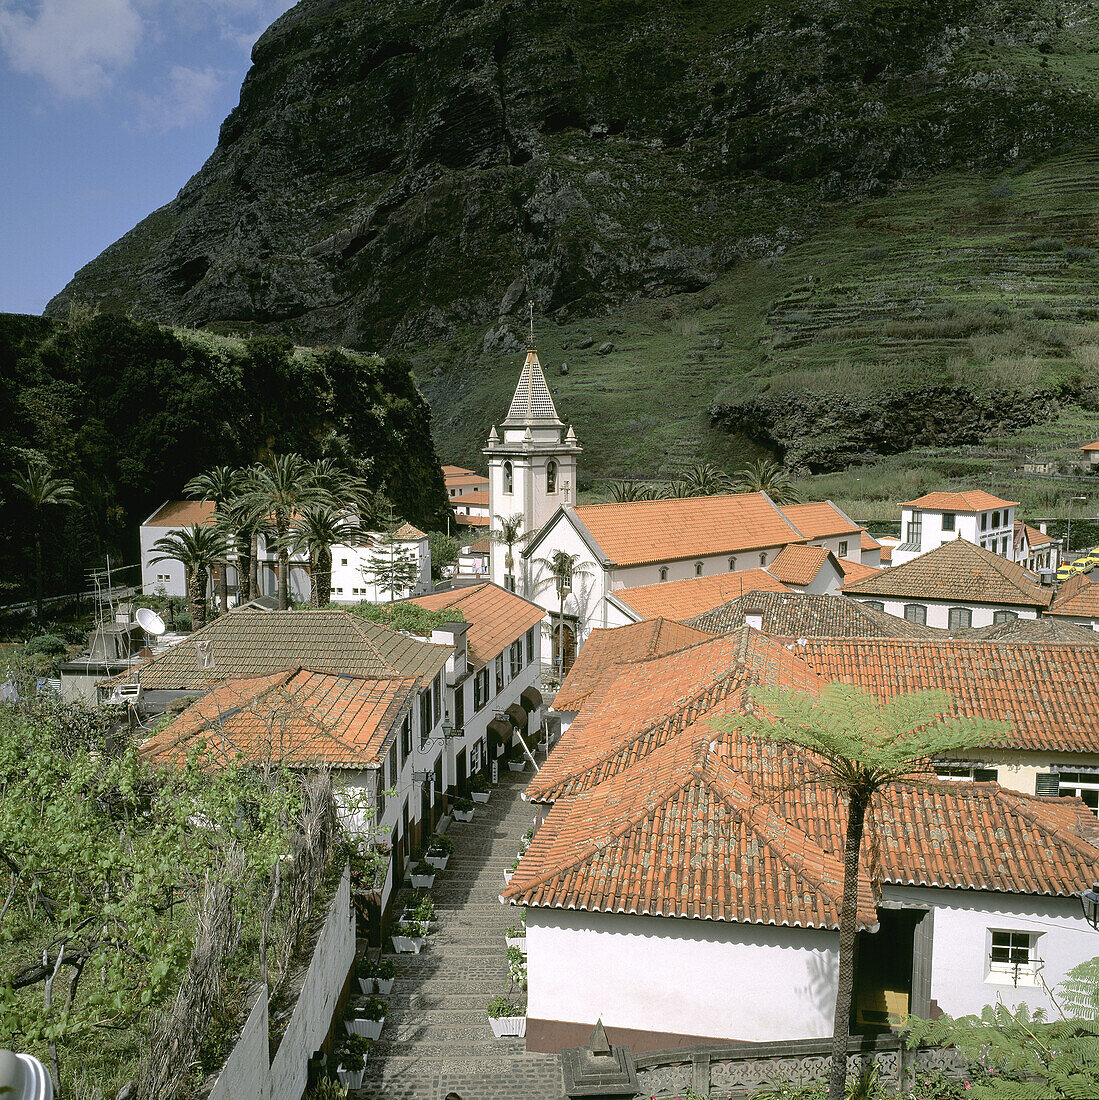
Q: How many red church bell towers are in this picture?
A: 0